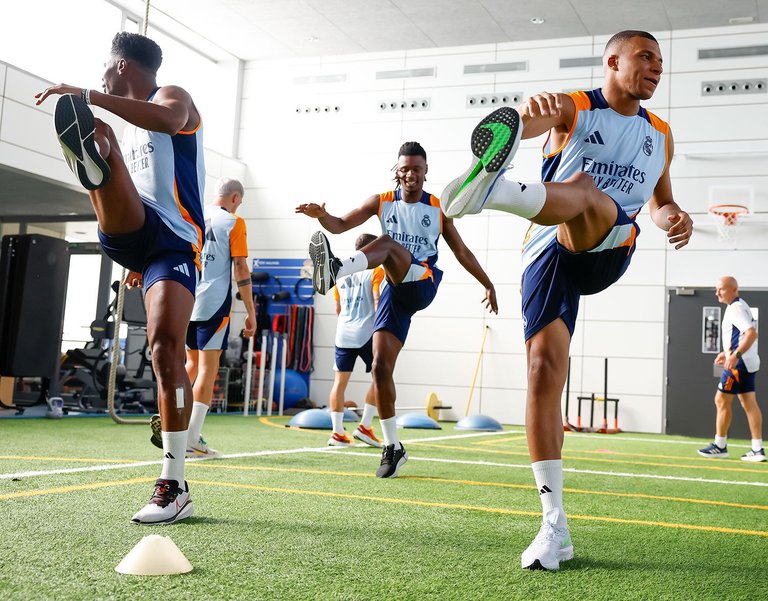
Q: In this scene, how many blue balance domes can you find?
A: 4